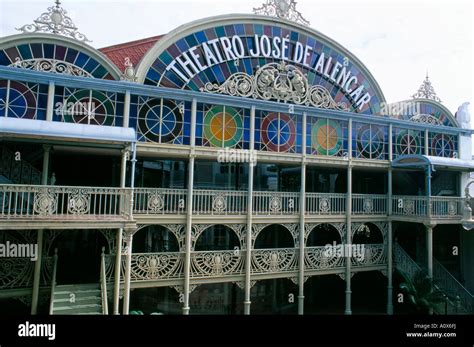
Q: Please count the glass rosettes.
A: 9